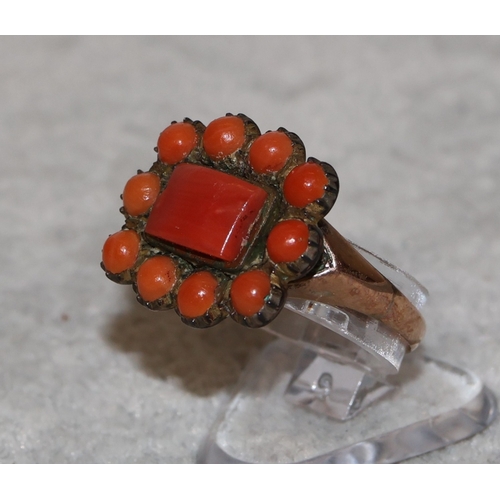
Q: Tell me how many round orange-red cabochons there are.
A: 10